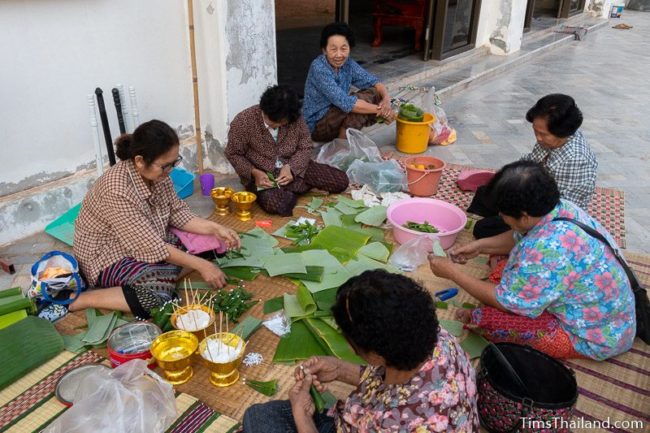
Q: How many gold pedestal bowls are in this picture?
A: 5